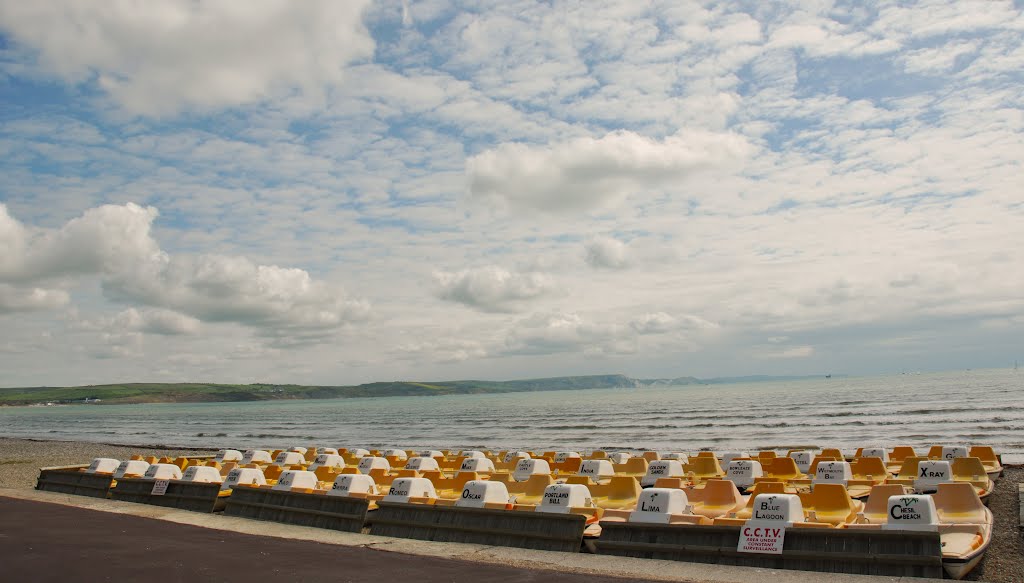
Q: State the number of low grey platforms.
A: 5